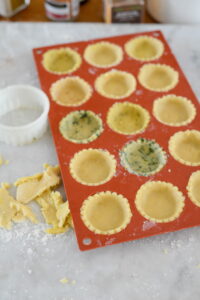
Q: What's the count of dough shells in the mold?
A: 15